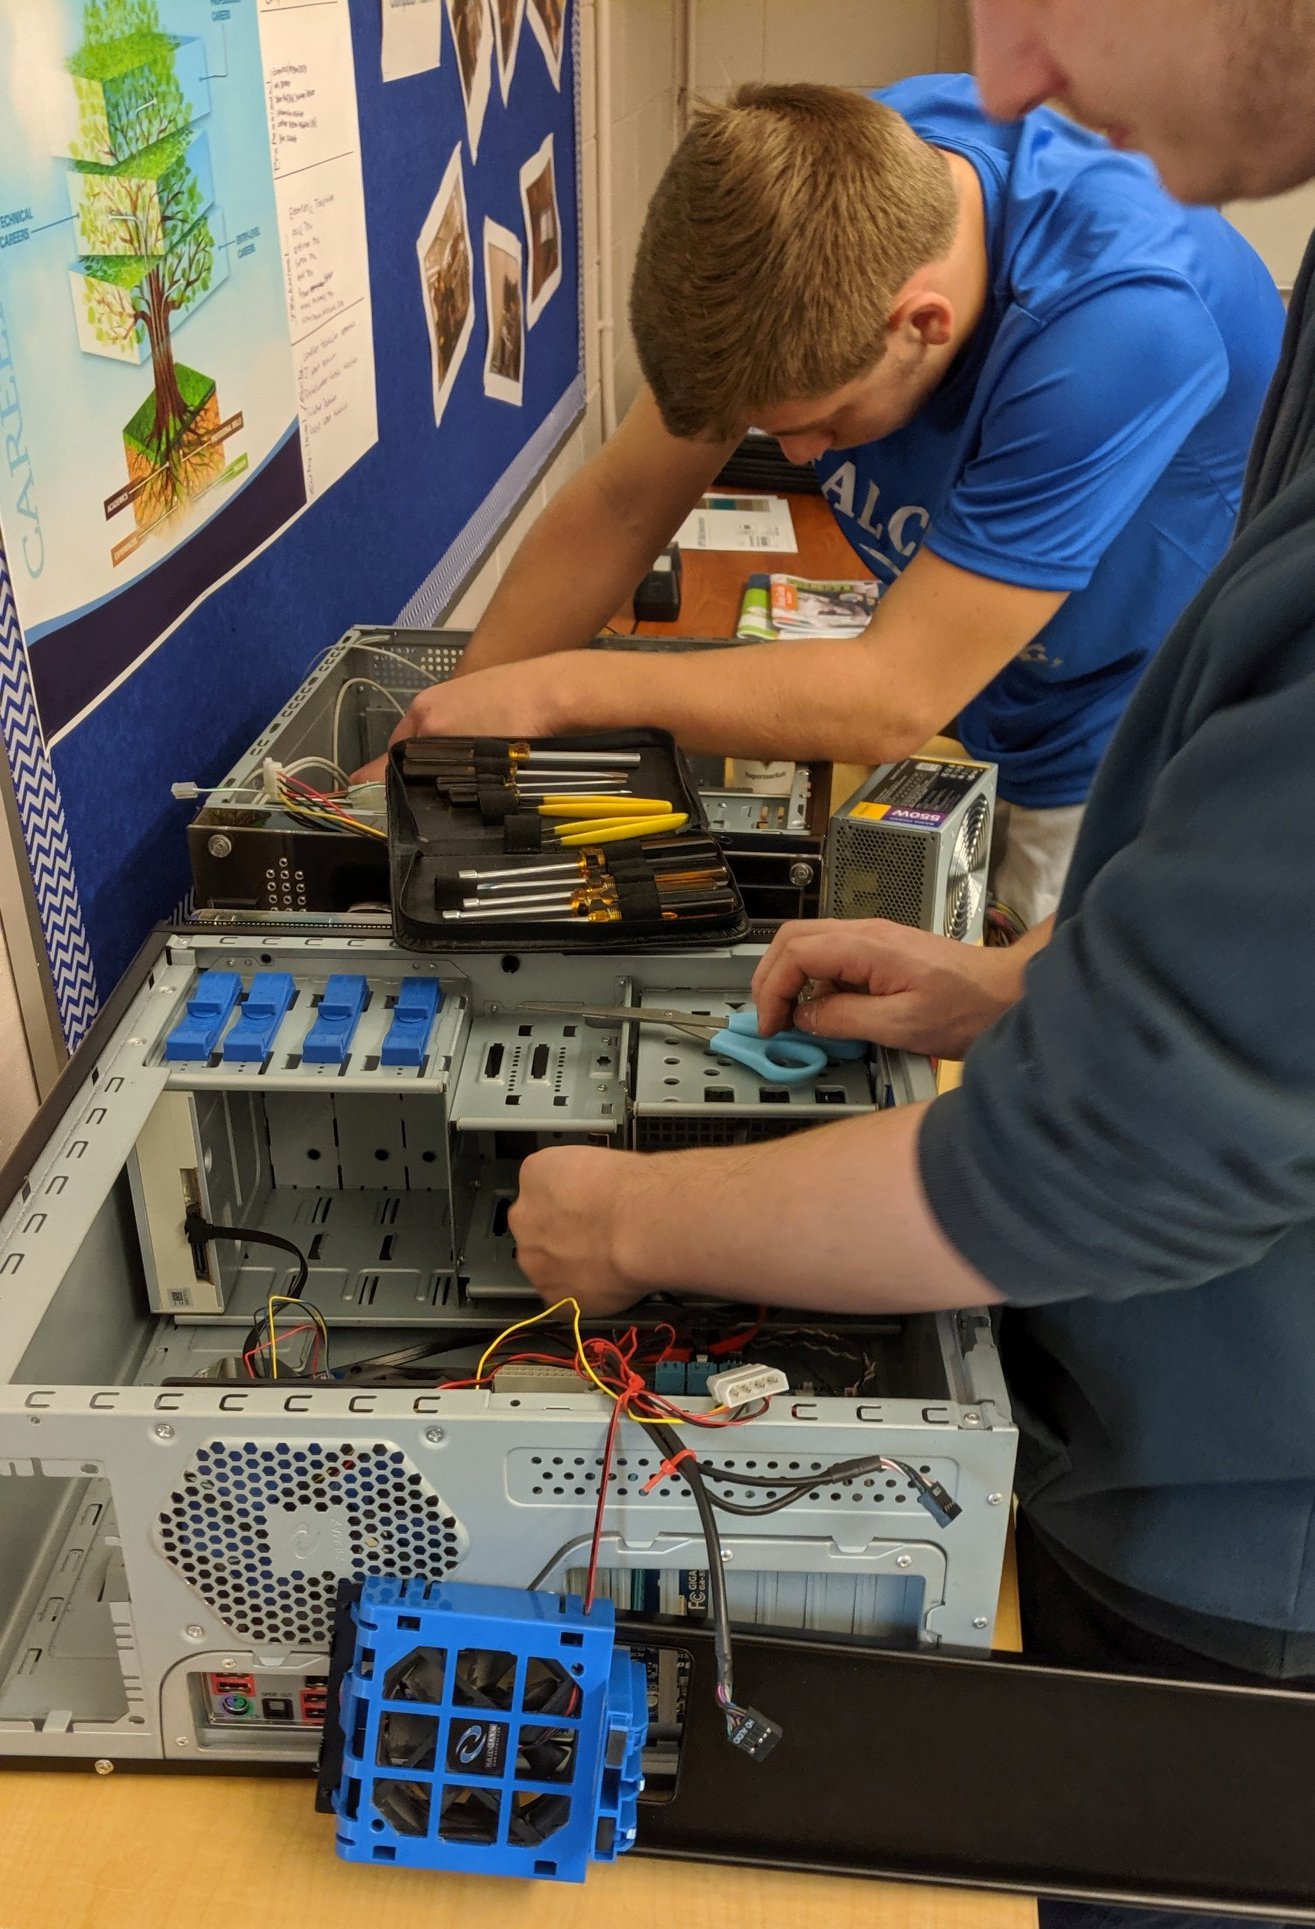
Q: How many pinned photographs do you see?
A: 6